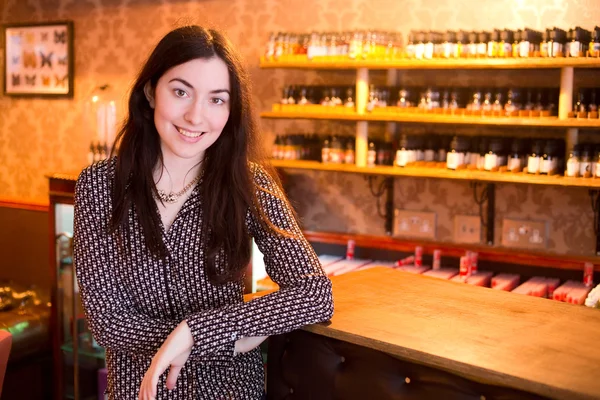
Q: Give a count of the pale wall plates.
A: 3